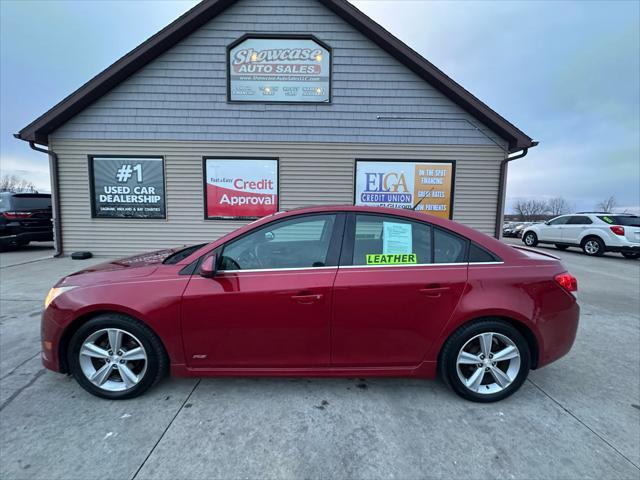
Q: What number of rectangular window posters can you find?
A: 3